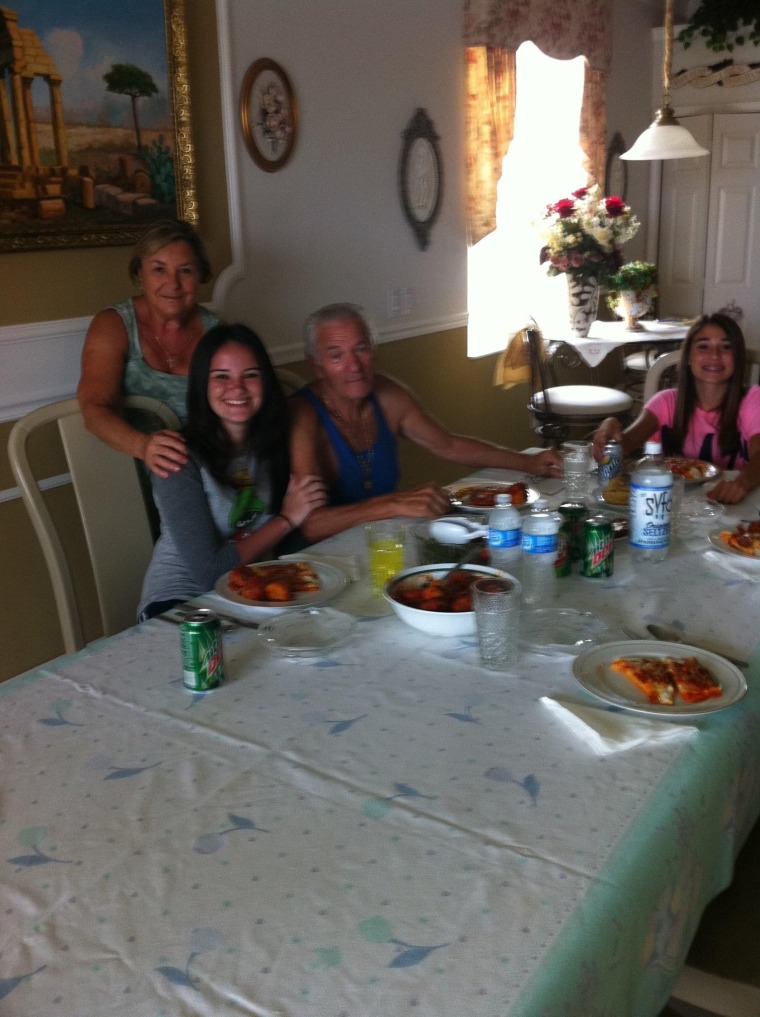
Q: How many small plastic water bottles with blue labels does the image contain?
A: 2